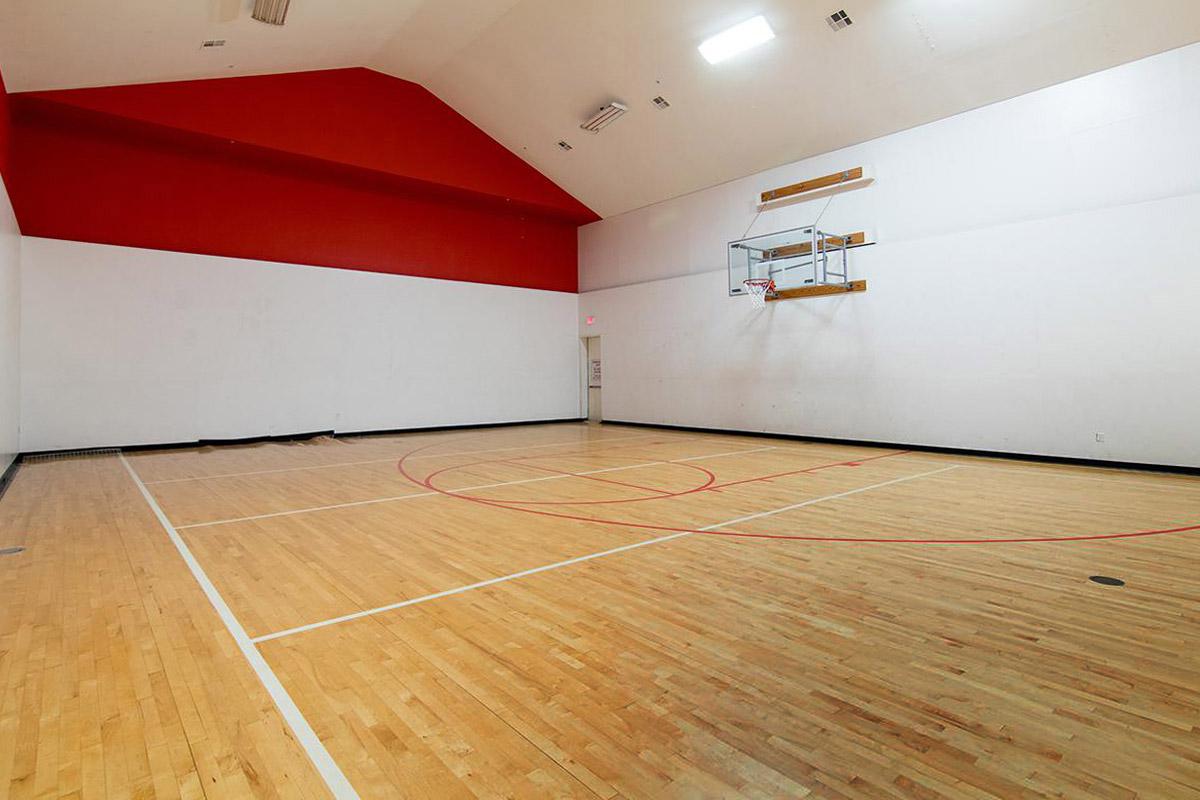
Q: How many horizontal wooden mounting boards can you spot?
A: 3